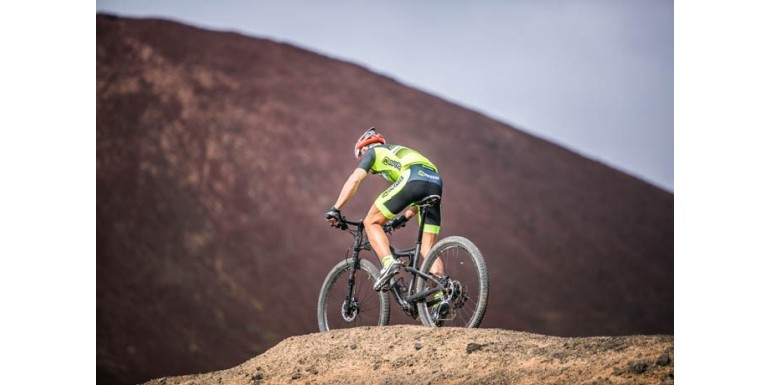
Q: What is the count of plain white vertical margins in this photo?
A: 2